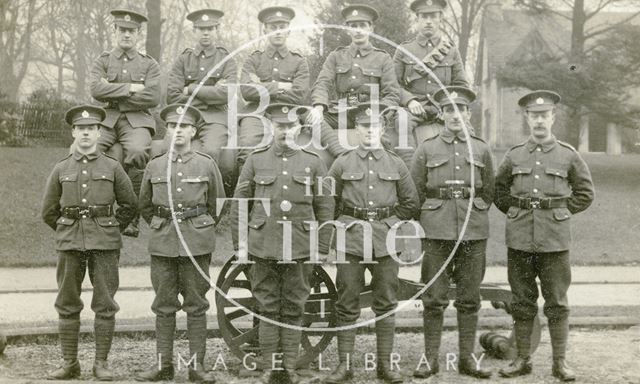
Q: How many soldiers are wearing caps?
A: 11